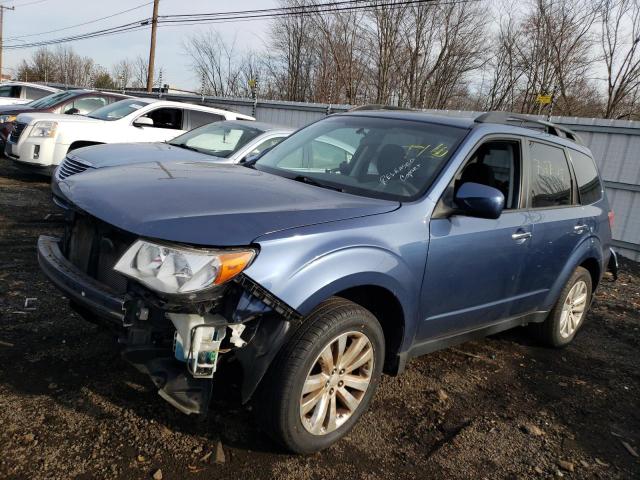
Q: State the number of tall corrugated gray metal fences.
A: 1